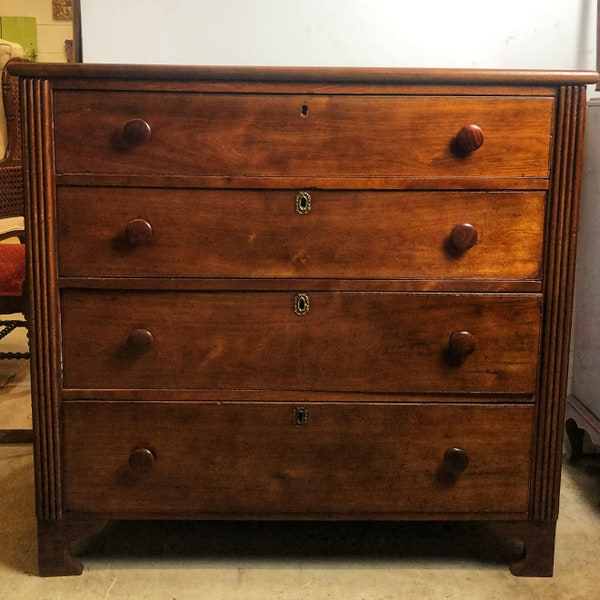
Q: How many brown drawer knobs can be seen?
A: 8